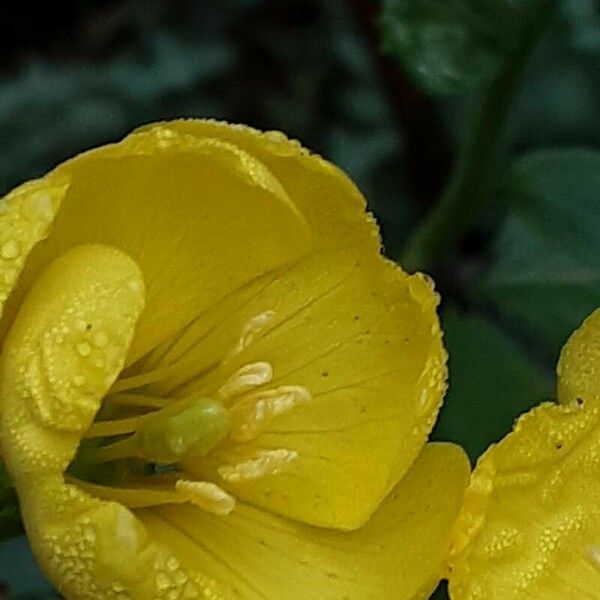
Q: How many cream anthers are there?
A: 5